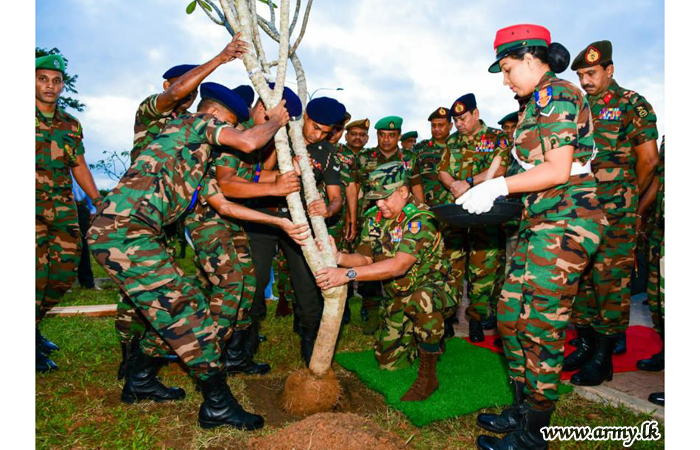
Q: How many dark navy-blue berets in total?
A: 6